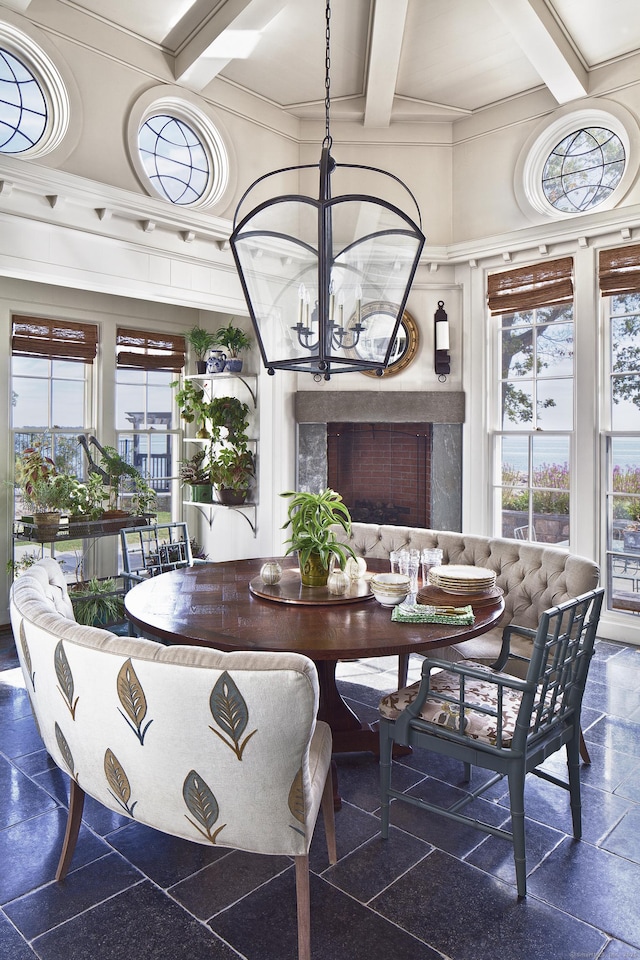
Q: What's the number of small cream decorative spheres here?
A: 3